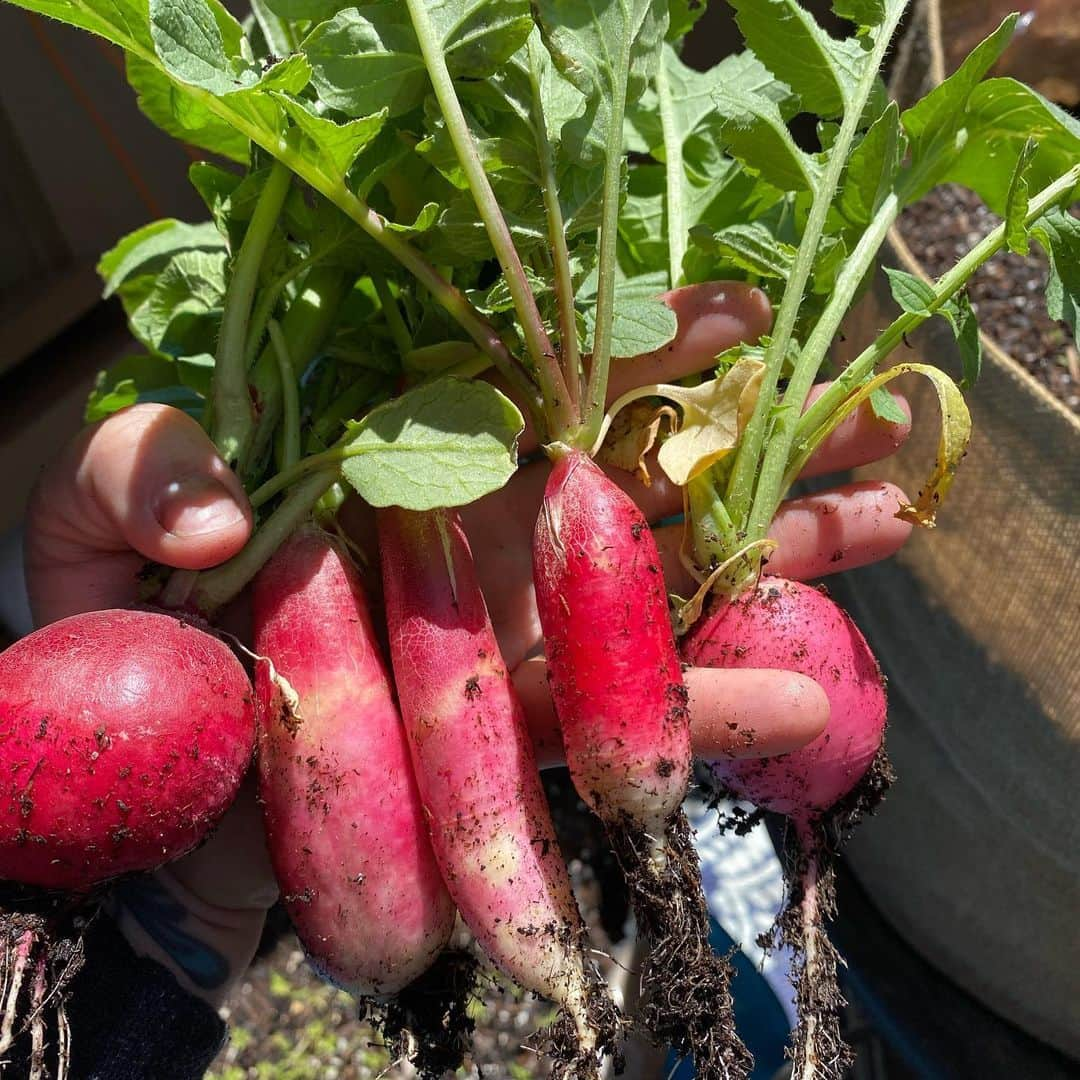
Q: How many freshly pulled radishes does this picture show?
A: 5